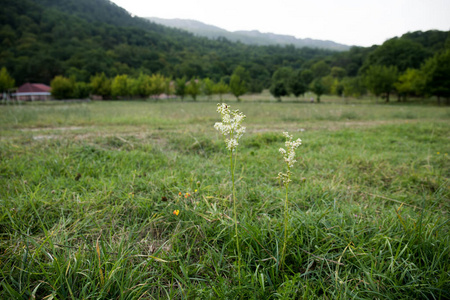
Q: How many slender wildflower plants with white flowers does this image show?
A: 2